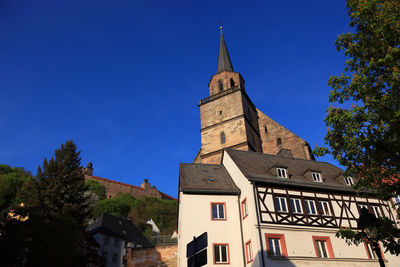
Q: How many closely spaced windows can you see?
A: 4